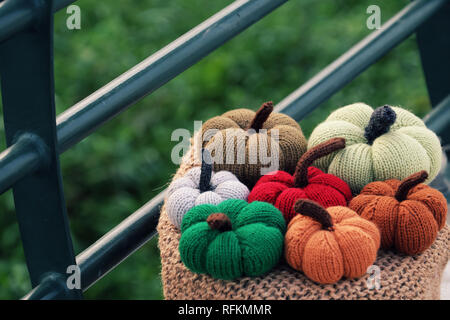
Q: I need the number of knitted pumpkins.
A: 7